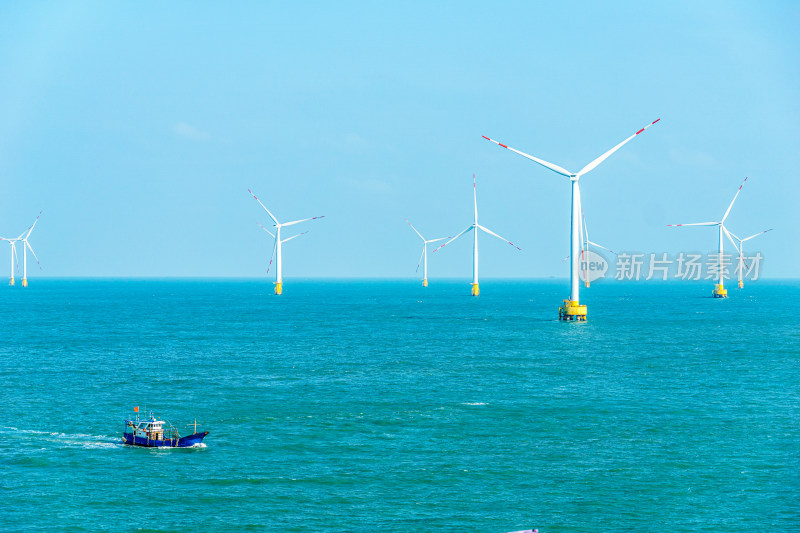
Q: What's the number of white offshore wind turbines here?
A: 10